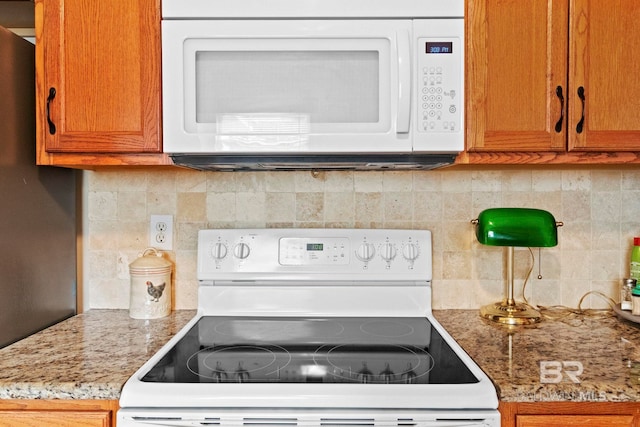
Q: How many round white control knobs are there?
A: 5